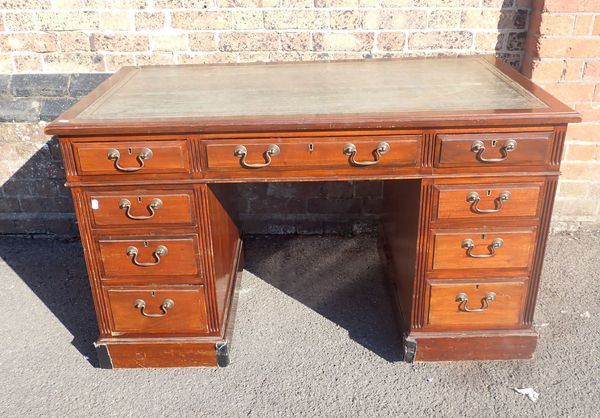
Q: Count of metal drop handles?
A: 10